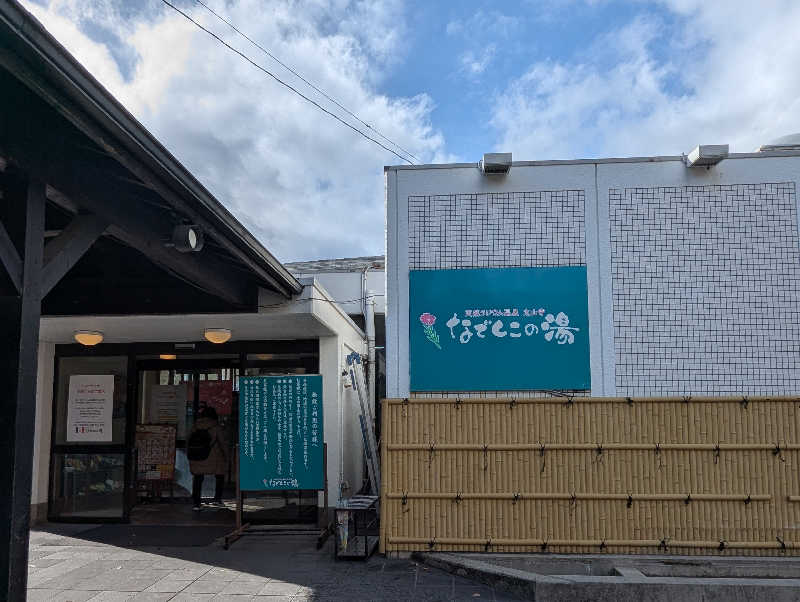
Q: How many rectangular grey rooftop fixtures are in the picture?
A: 2